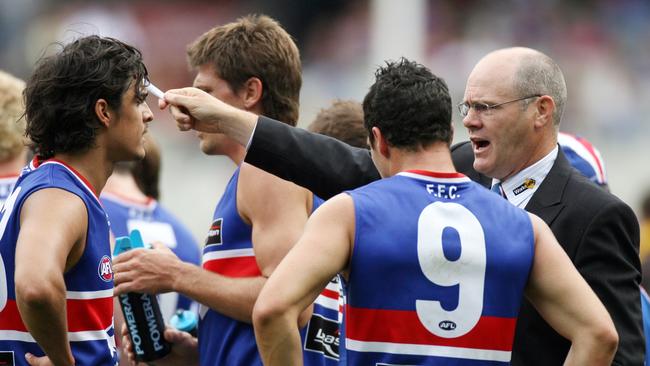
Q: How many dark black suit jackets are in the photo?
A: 1